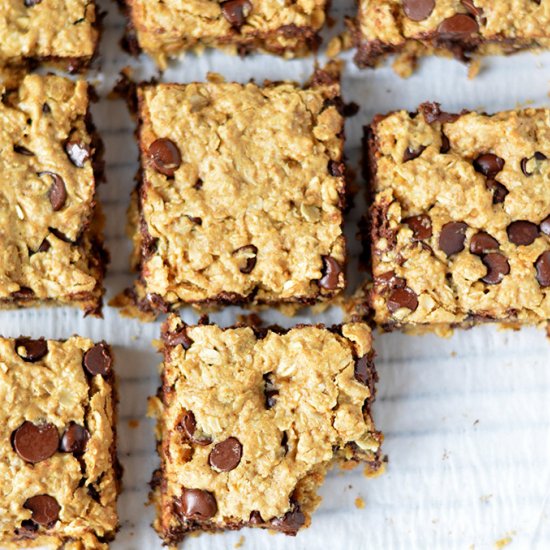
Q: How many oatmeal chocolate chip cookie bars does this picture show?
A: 8